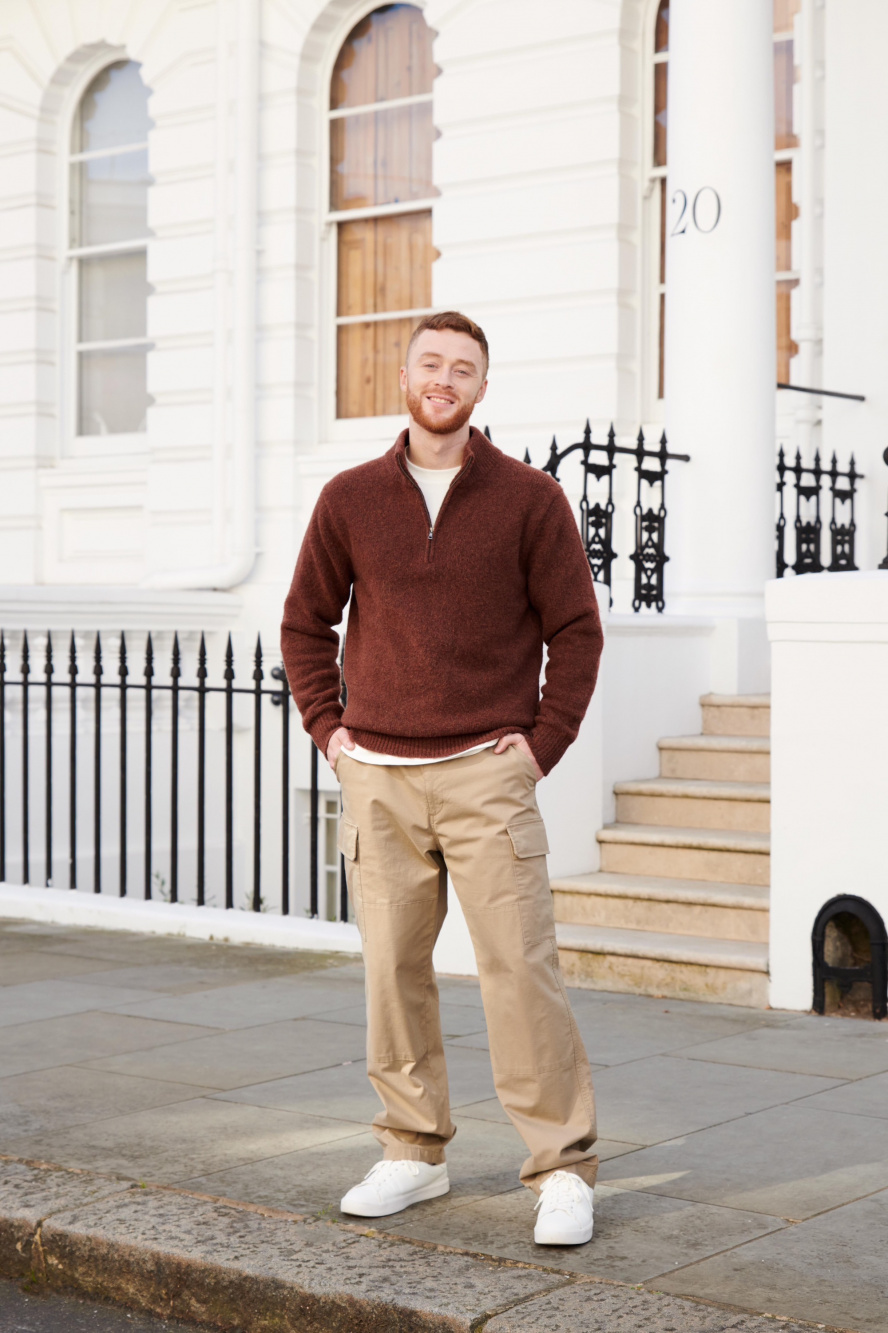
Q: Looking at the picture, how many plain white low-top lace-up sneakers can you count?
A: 2